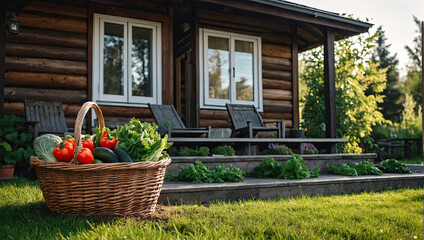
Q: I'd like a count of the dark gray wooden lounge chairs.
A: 3